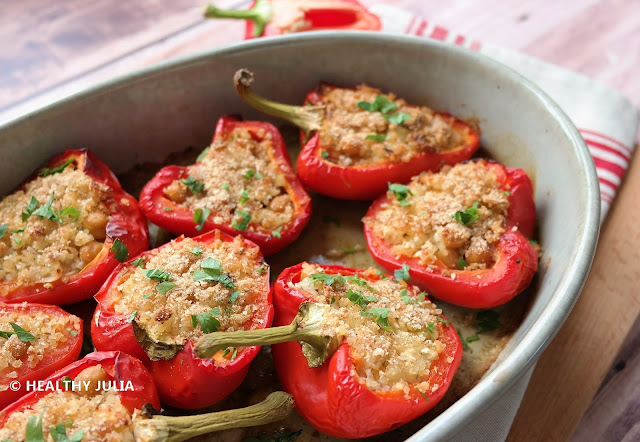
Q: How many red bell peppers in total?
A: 9